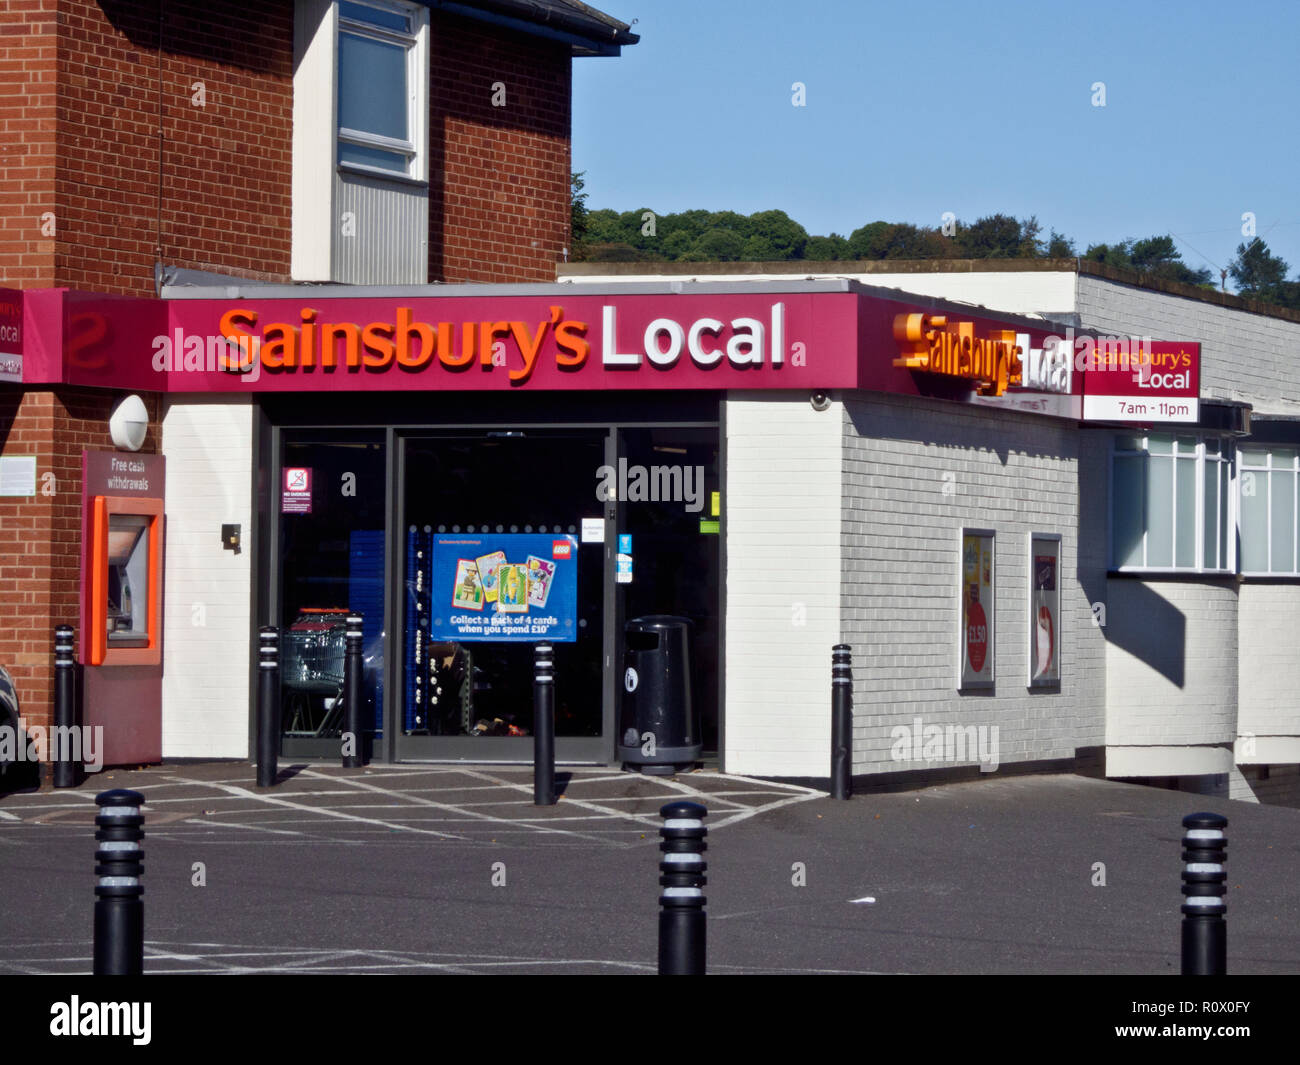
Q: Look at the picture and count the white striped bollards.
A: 8